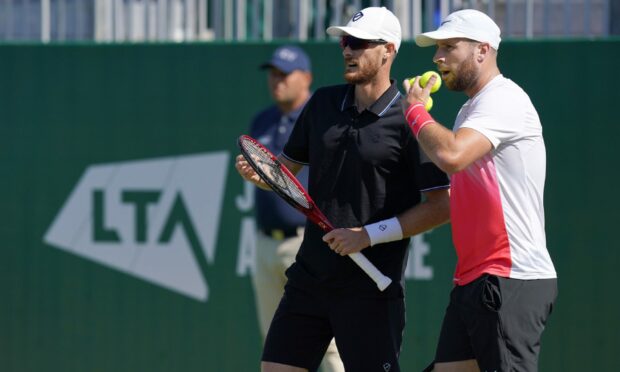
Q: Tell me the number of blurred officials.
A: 1